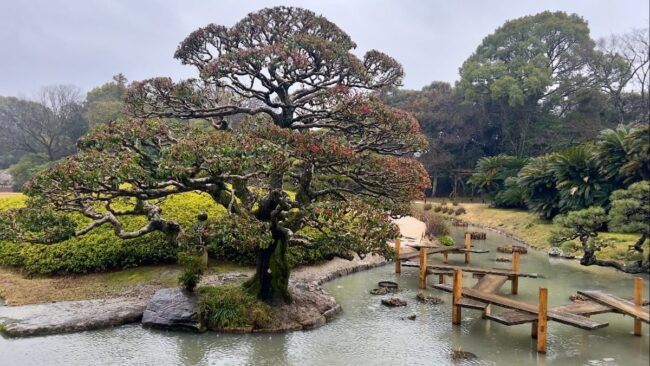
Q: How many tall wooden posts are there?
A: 7